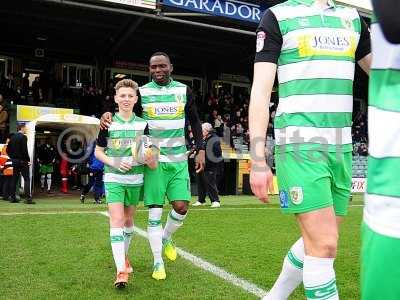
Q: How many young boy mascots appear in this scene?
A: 1